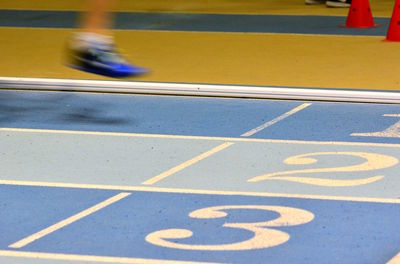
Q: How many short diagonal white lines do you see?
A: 3